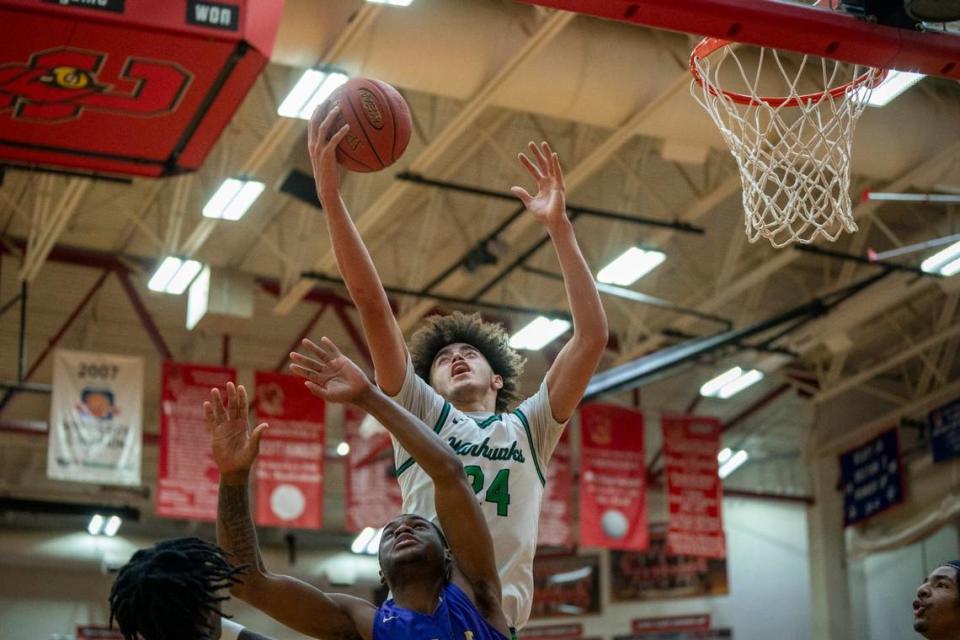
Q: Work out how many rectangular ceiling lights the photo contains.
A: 12